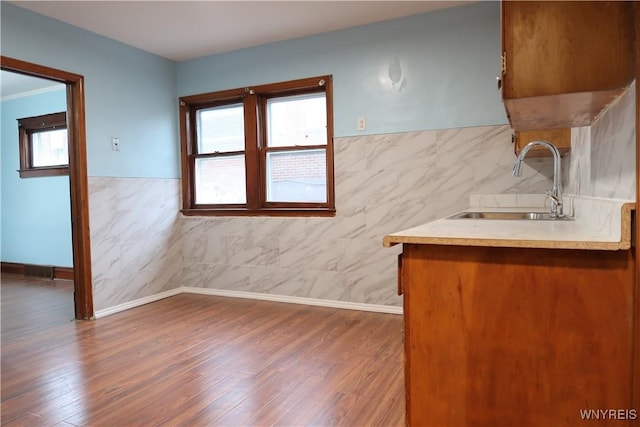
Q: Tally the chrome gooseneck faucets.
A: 1